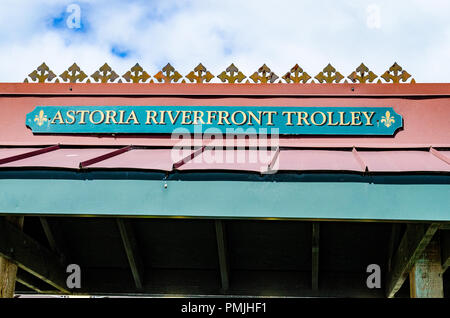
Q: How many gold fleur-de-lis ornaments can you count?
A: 2